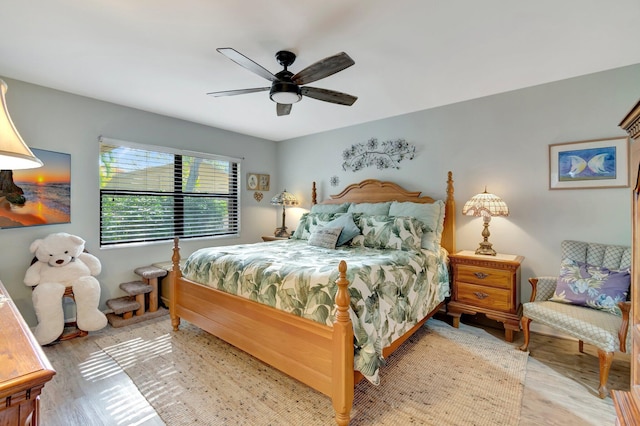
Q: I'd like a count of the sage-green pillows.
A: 3